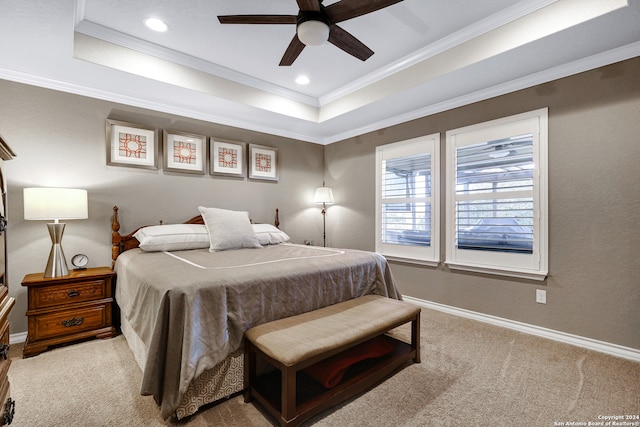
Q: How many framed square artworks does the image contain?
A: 4